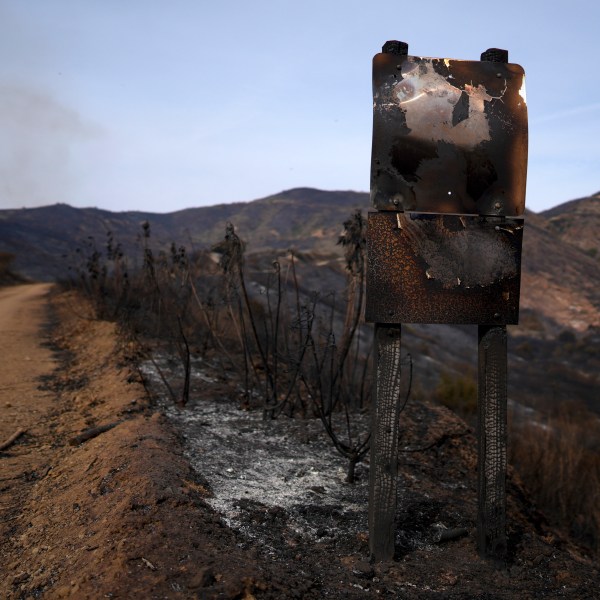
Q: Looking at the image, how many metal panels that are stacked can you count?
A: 2